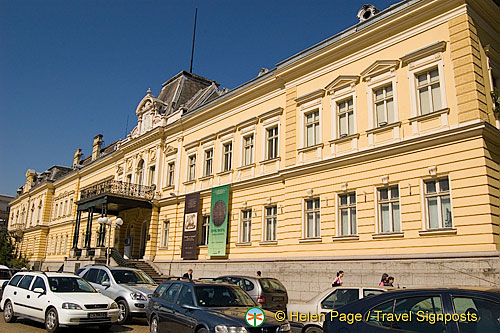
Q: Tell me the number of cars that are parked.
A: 7